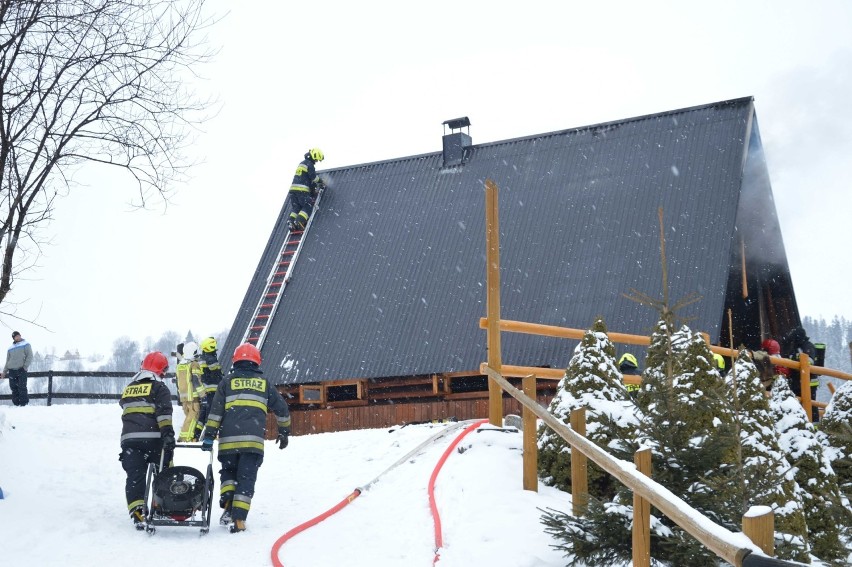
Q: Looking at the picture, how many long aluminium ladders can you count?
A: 1